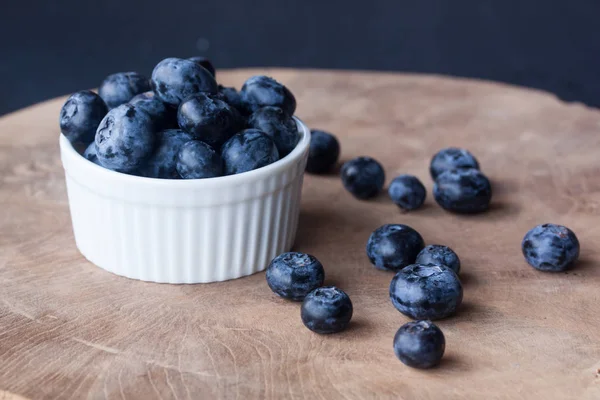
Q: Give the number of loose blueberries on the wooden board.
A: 12